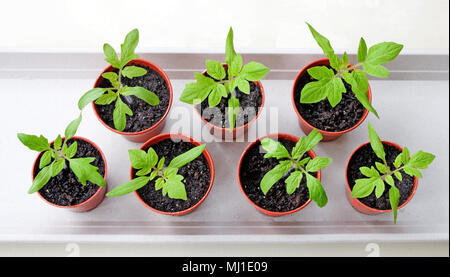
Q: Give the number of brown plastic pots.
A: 7